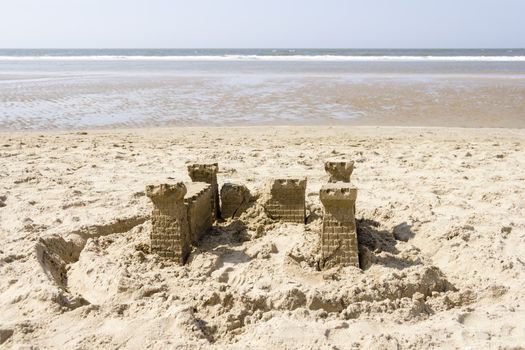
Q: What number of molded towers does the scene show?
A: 4